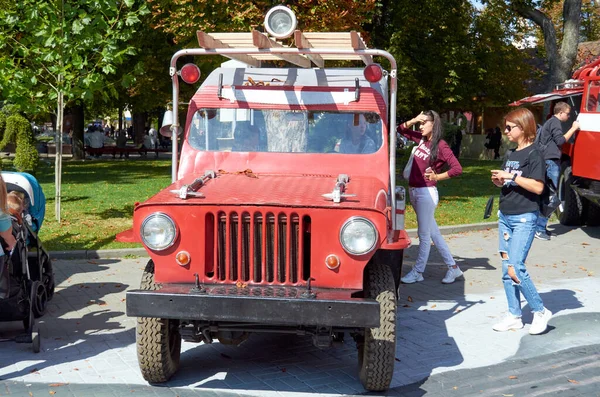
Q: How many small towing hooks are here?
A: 2